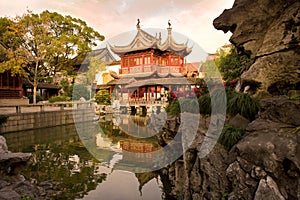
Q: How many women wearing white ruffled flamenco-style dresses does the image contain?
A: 0